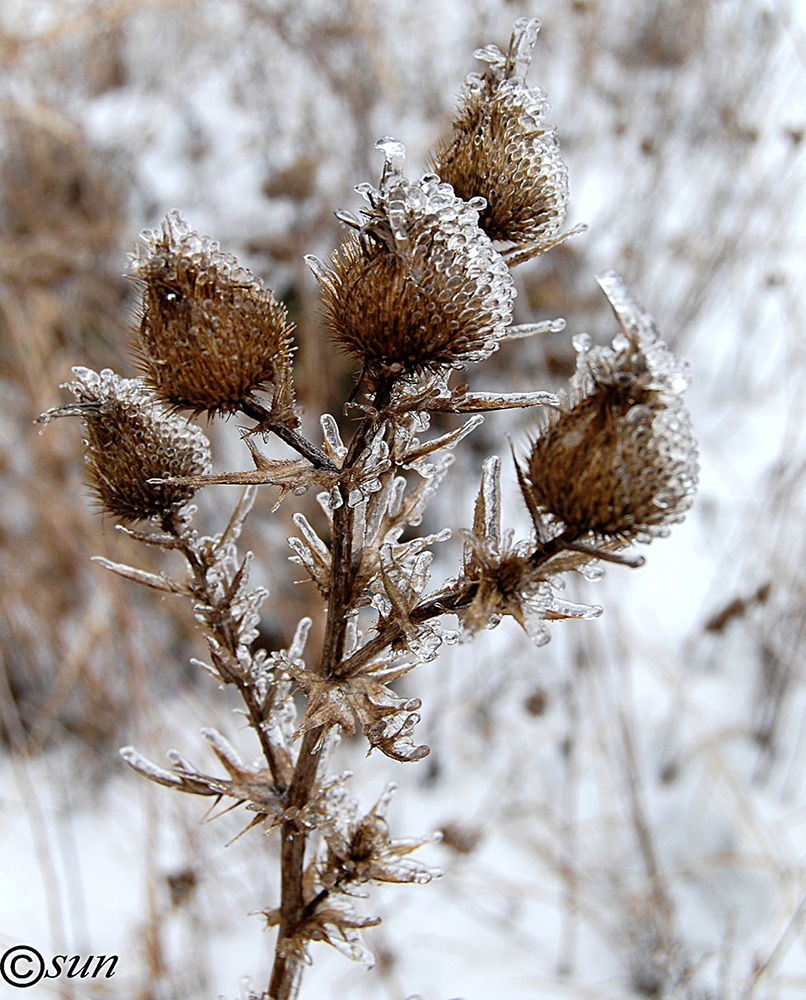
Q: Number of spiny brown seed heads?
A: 5